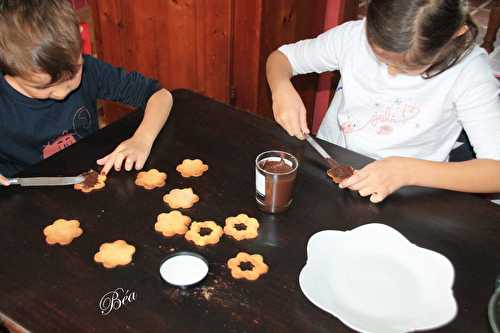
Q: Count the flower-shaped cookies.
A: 11